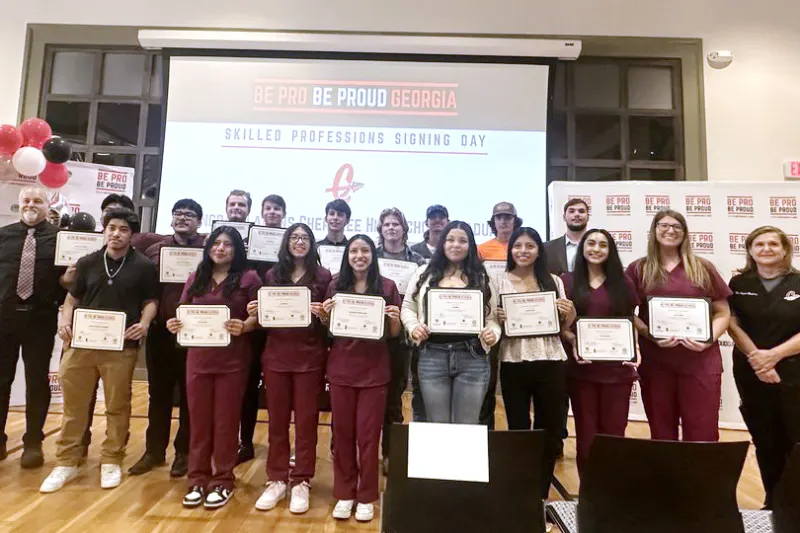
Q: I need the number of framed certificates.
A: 15